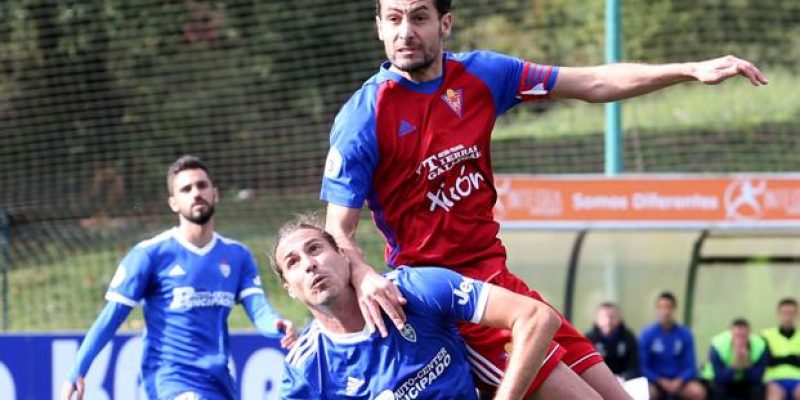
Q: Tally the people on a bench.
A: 4